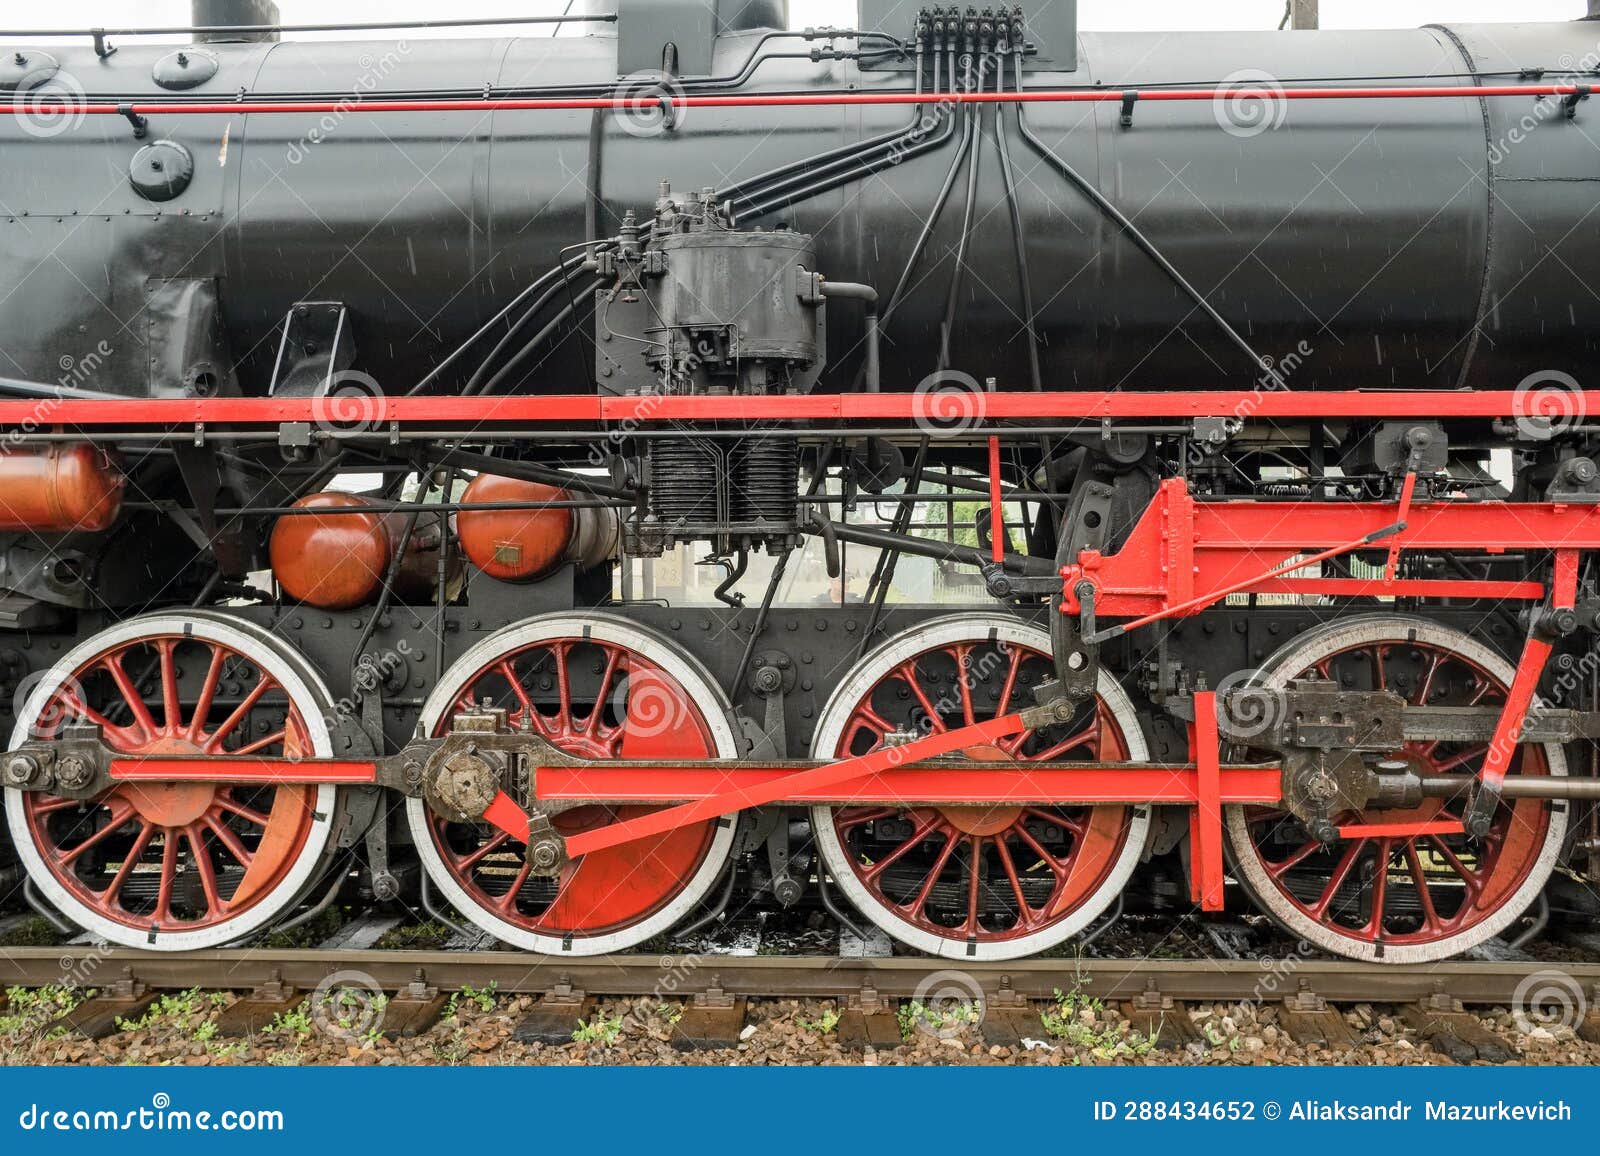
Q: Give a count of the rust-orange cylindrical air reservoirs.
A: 3